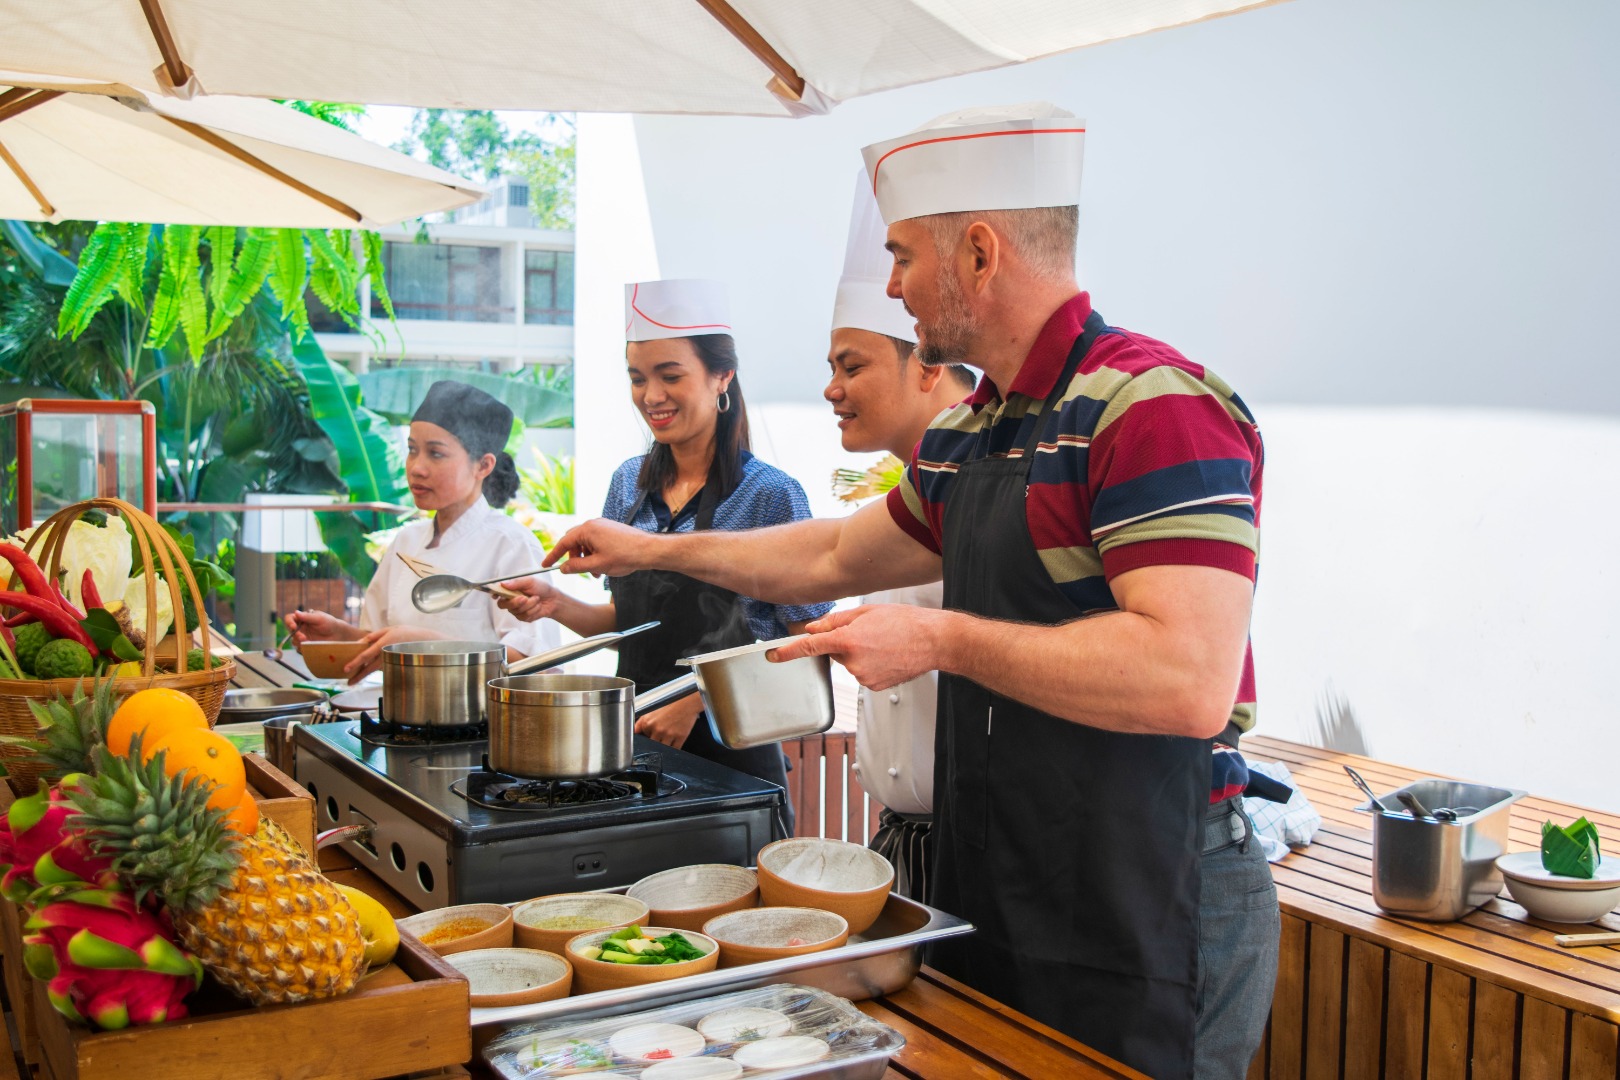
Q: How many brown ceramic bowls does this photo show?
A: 8